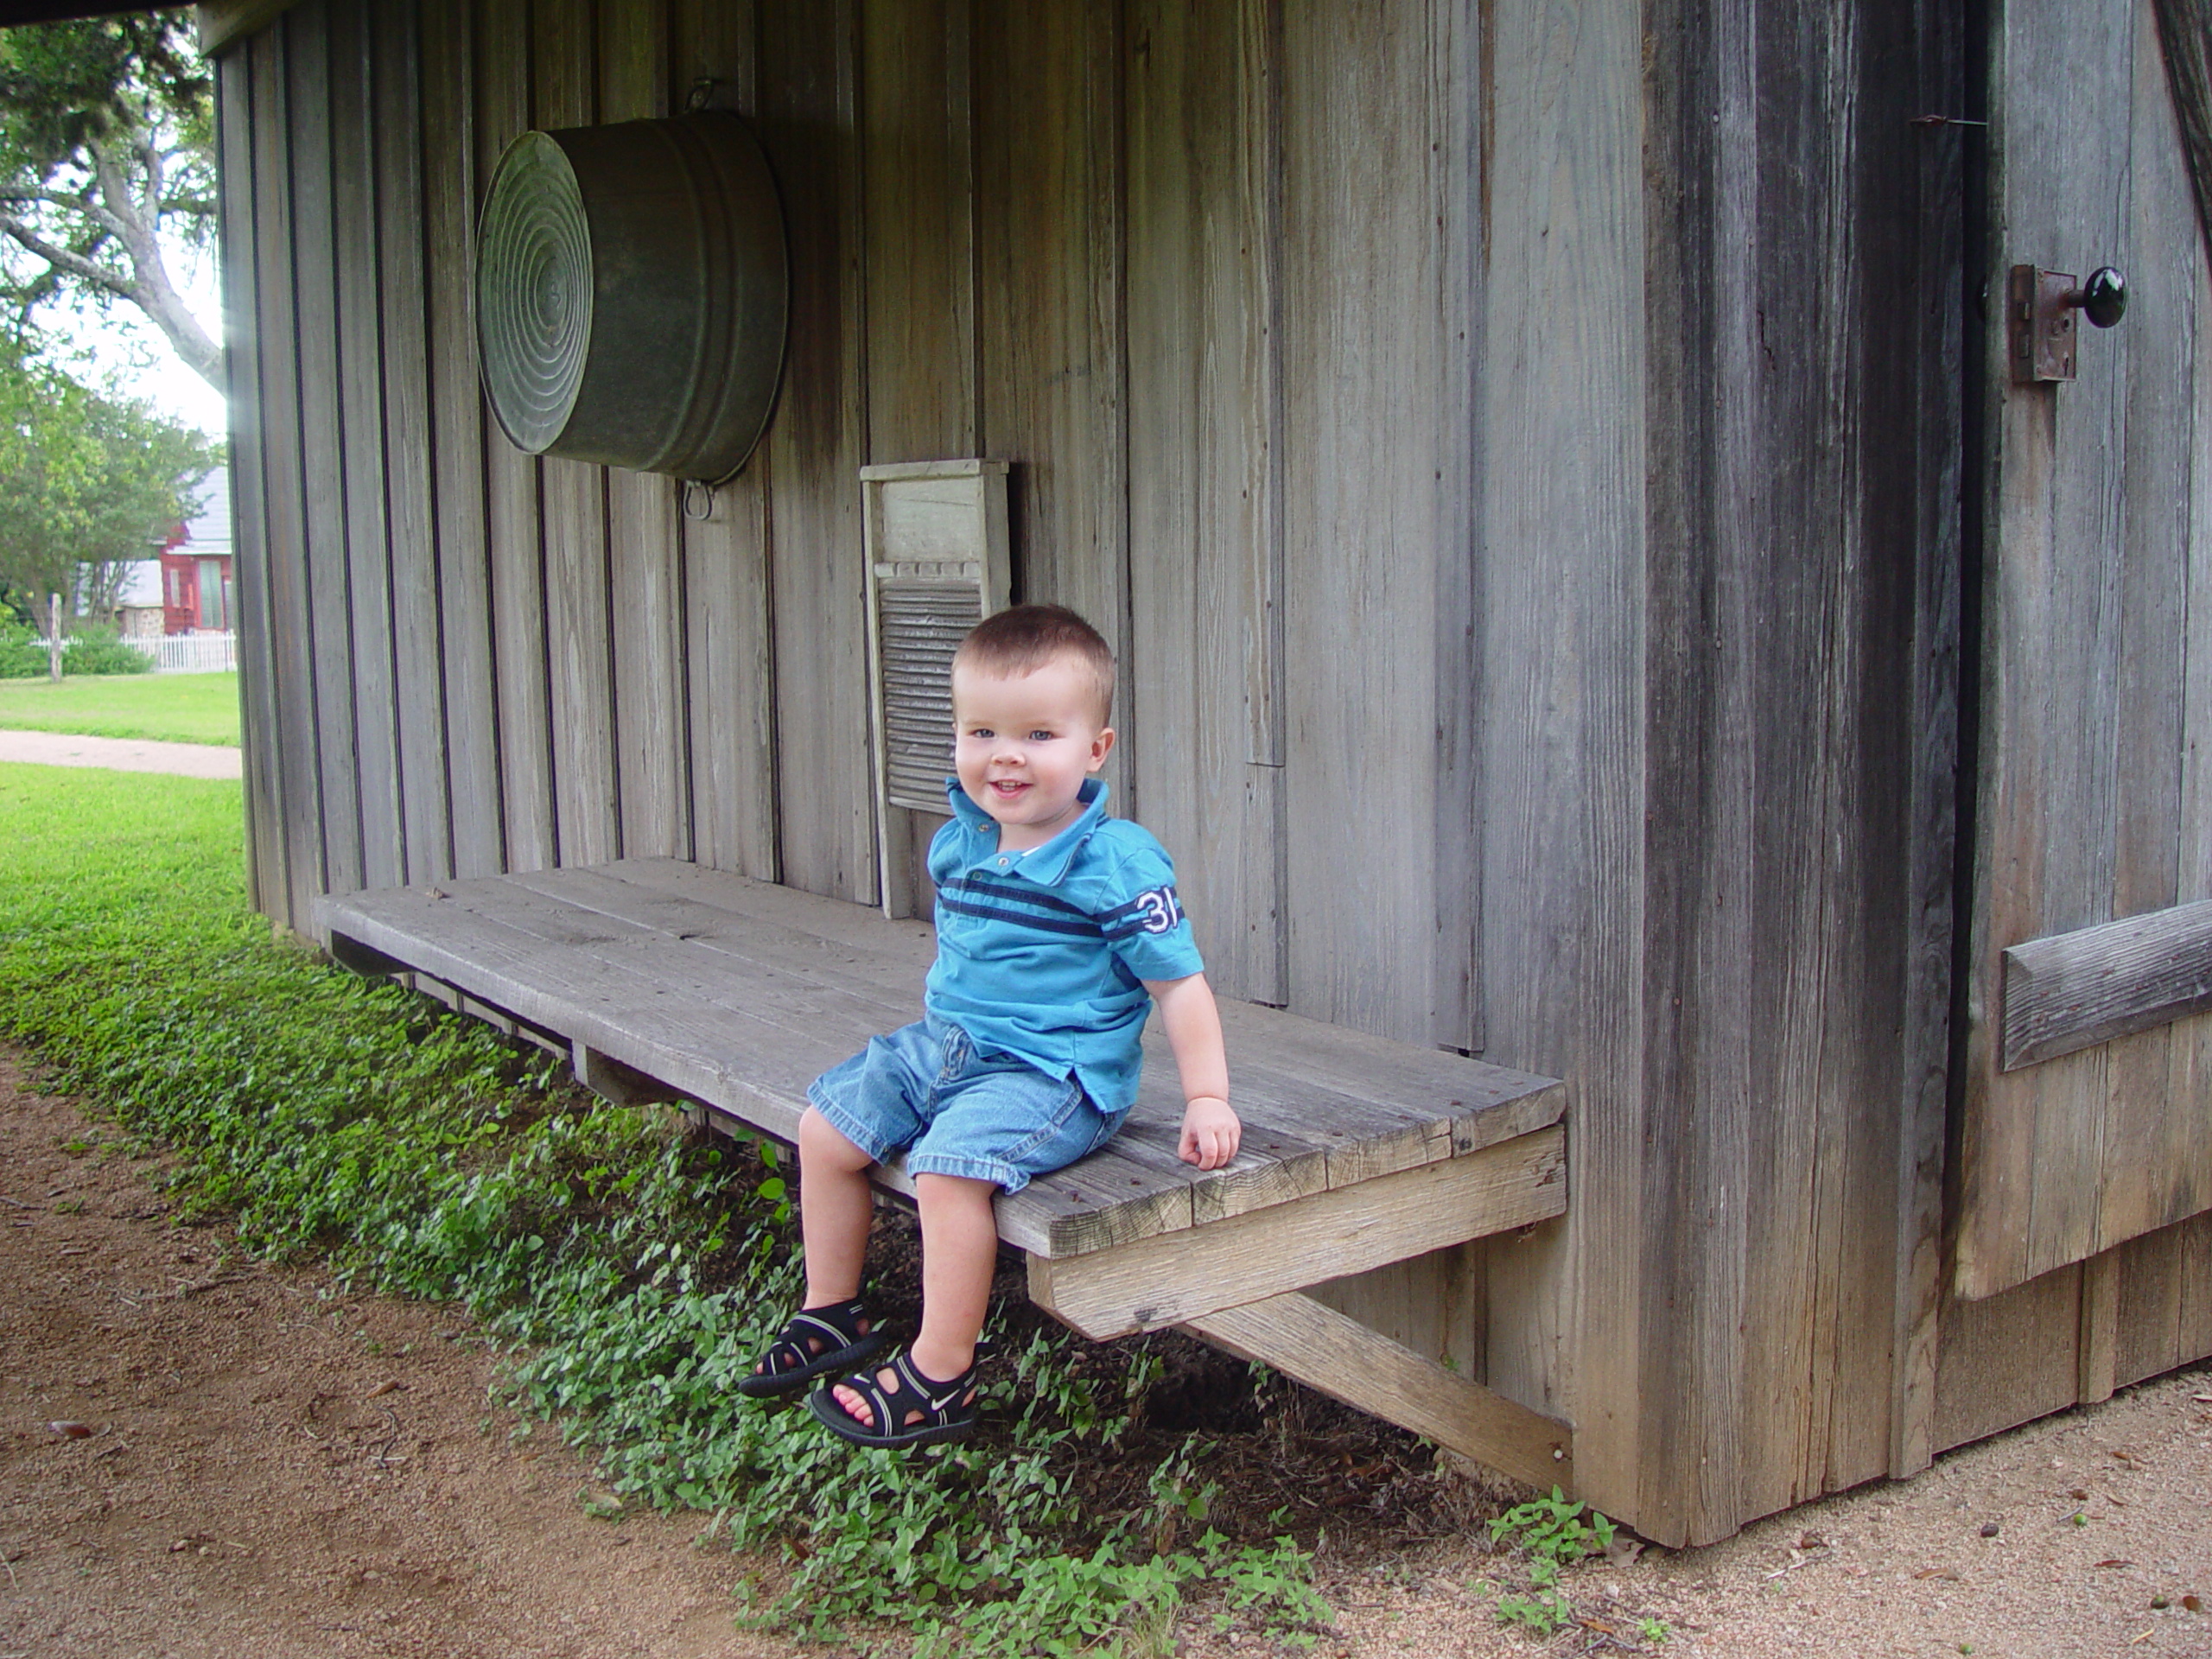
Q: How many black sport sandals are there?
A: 2